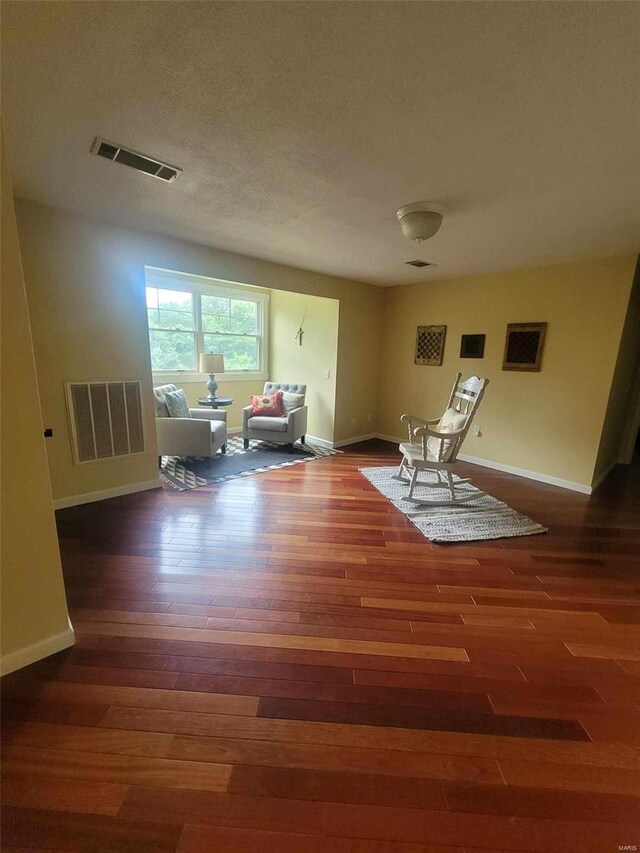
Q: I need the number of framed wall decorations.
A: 3